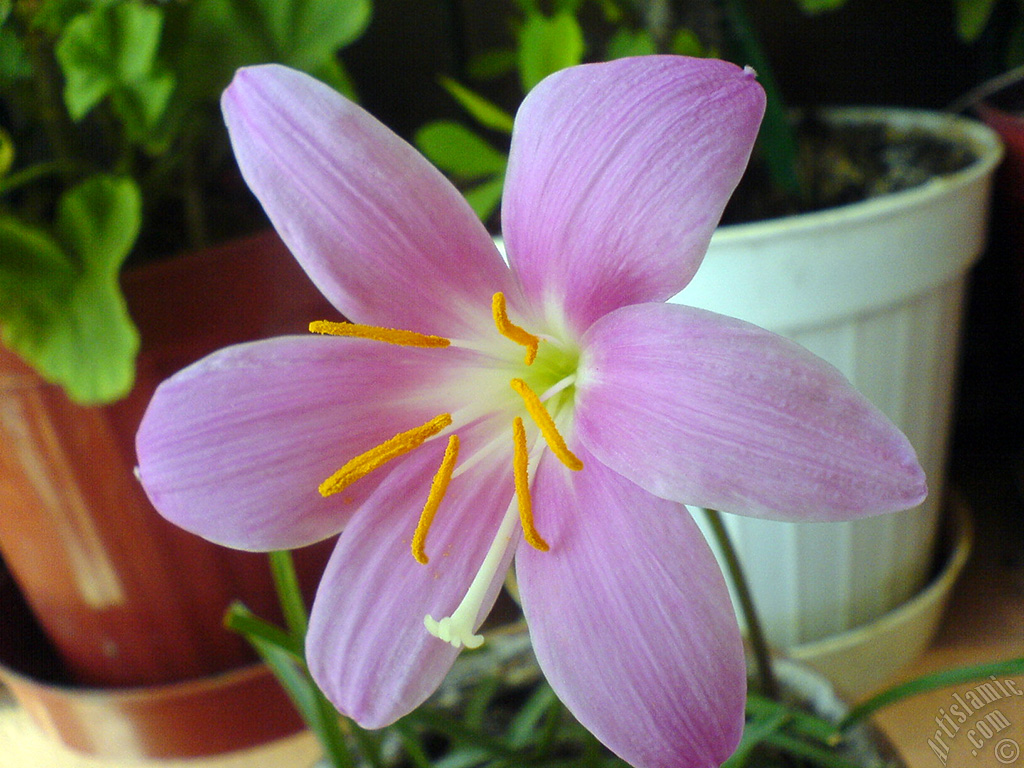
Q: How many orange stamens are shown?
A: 6